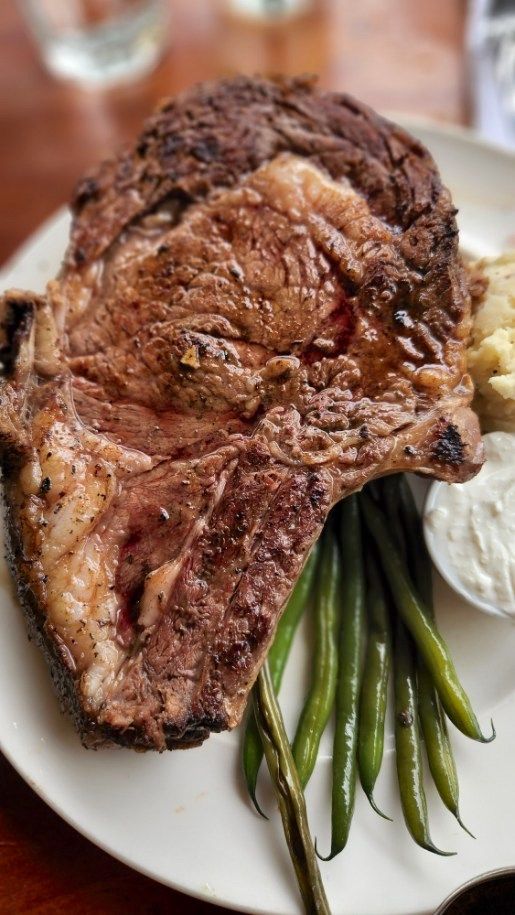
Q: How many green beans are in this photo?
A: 8